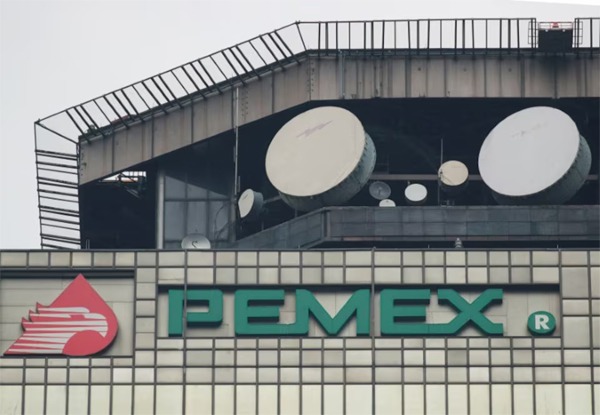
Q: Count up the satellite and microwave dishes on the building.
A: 8